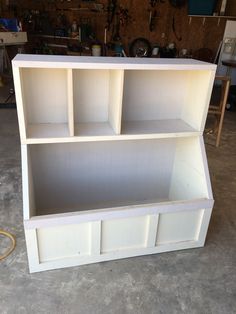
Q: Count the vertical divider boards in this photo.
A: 2